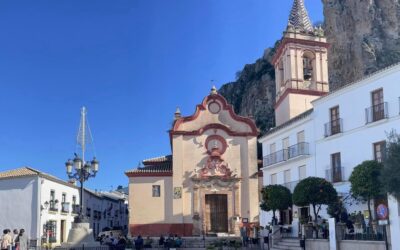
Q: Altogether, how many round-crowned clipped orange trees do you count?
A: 3